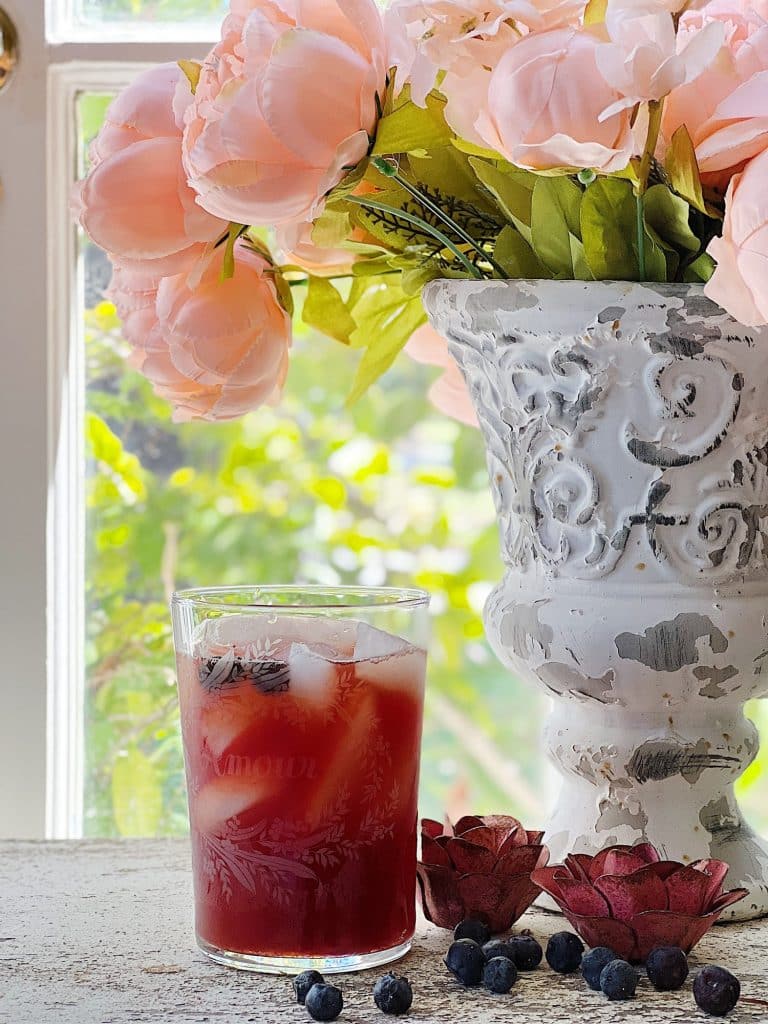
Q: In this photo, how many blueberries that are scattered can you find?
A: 13